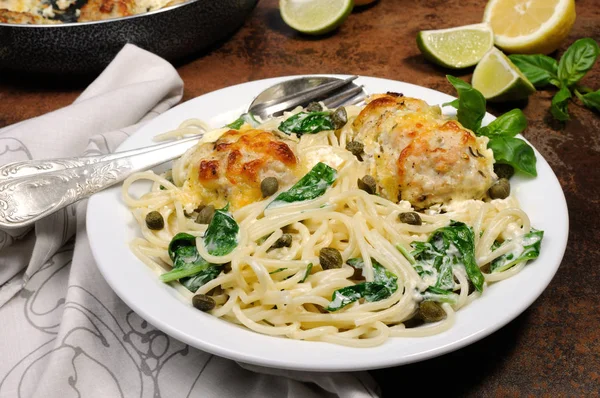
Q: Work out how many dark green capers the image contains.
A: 14